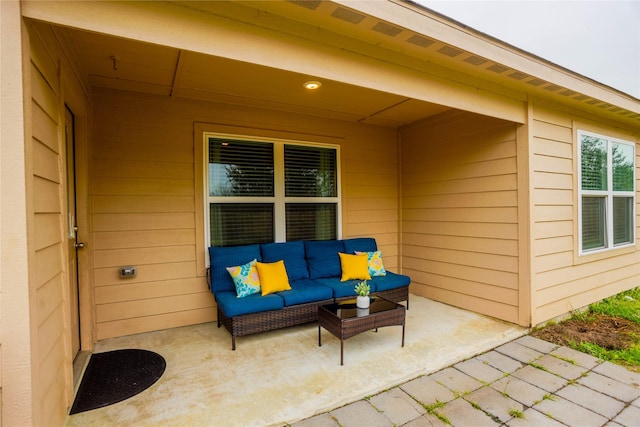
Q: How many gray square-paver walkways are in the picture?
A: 1